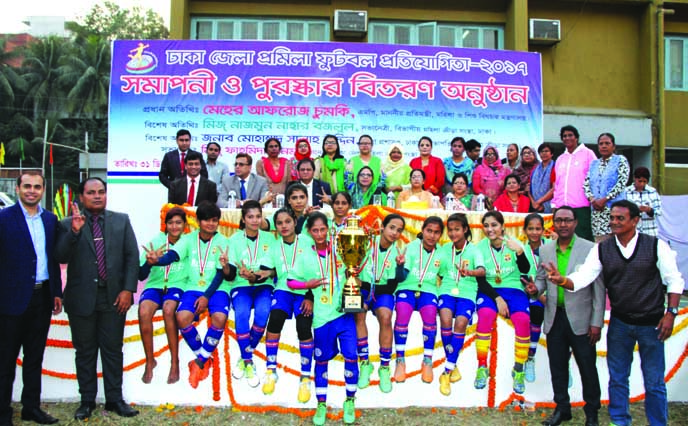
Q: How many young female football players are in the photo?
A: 12